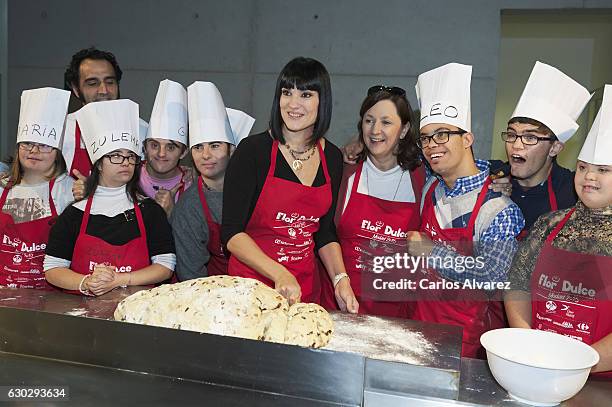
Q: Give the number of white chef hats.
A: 8